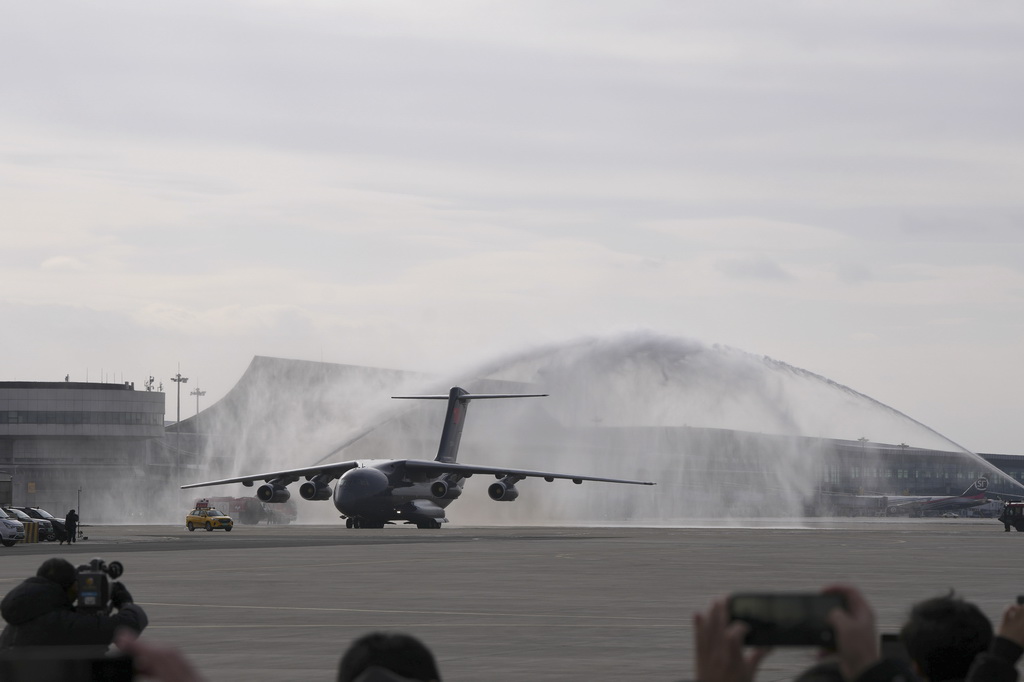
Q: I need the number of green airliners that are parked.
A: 0